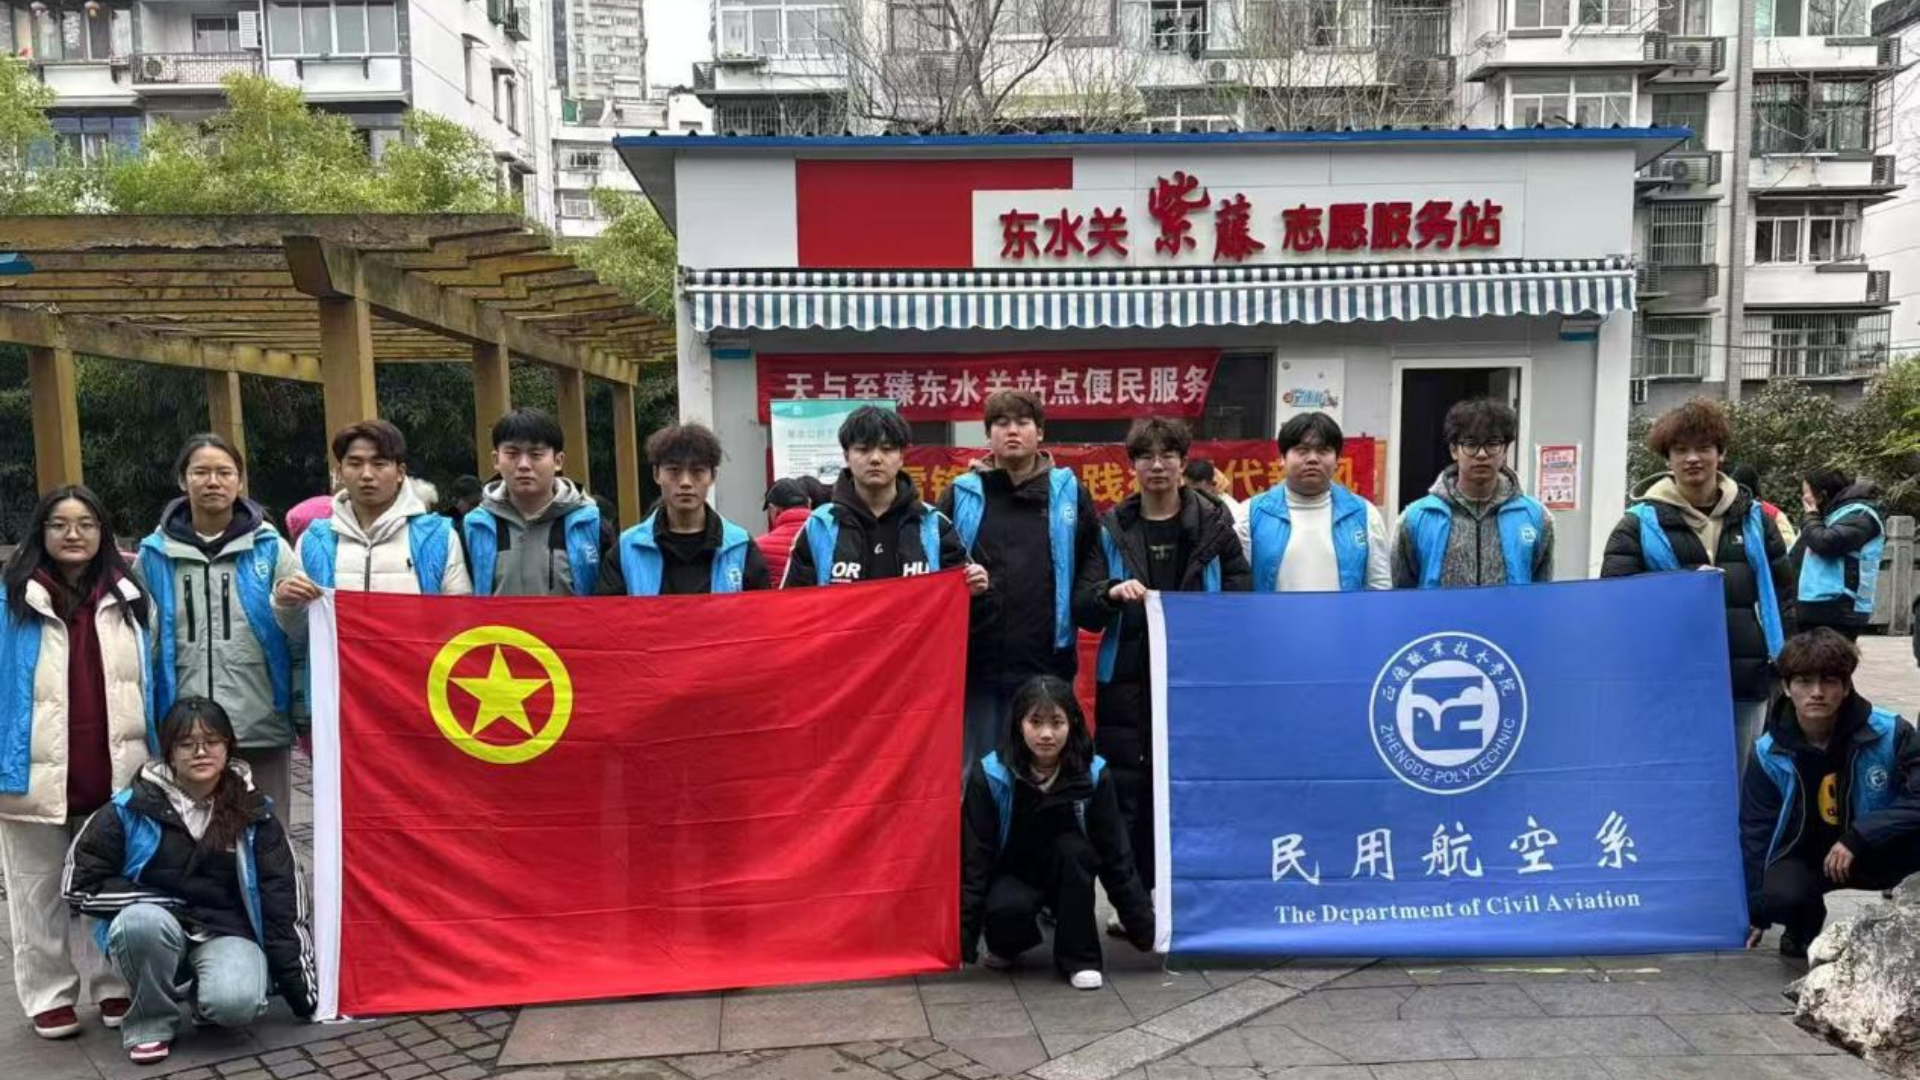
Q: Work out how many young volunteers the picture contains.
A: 14